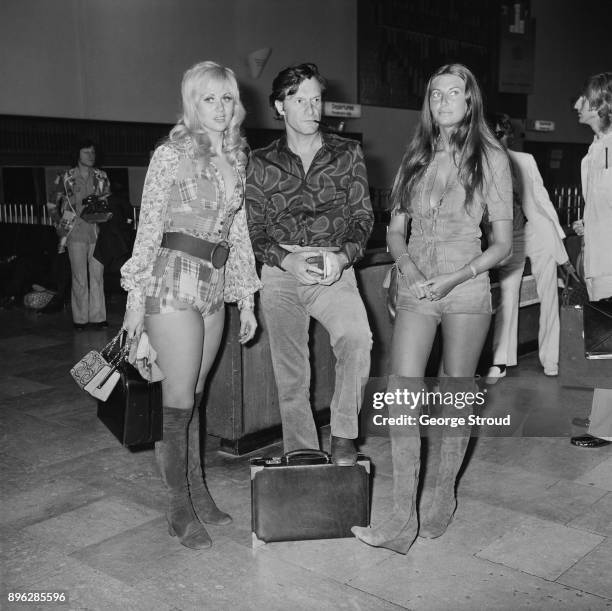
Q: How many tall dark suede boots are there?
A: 2